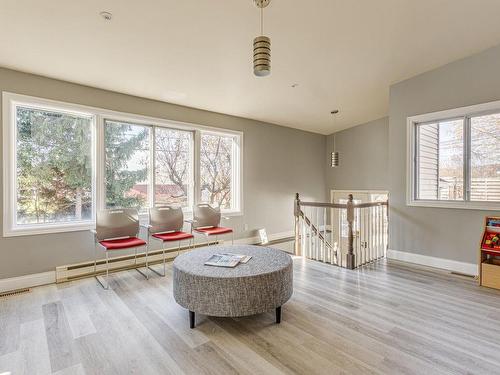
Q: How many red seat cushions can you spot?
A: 3